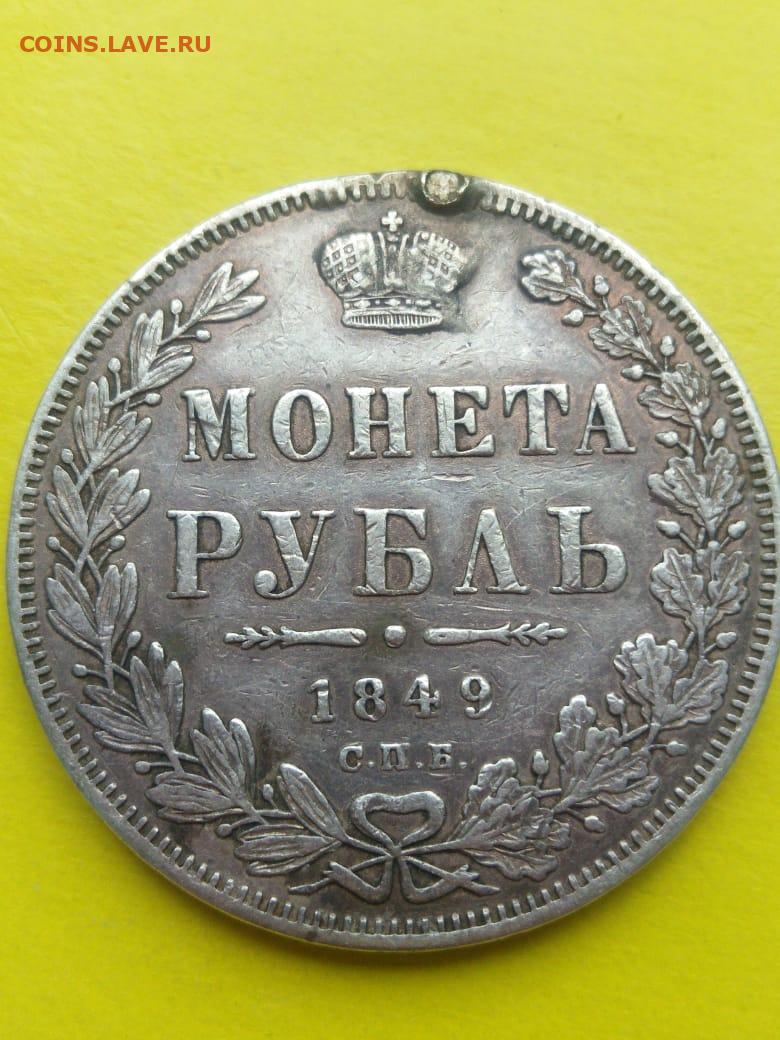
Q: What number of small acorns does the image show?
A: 13